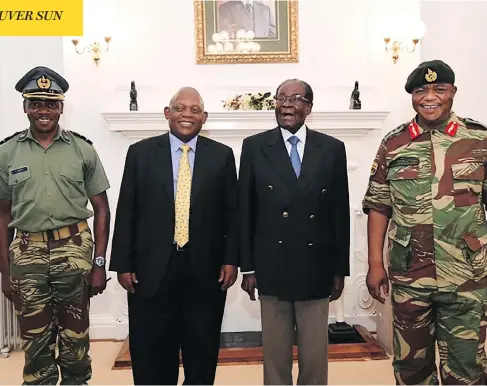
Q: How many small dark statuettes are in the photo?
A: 2